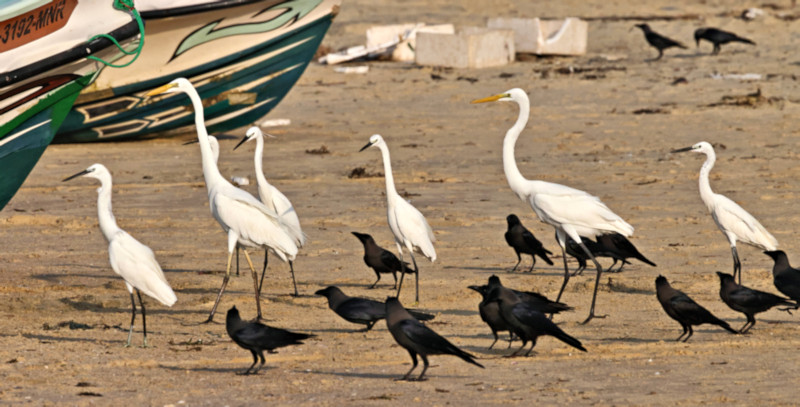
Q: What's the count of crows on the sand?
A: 15